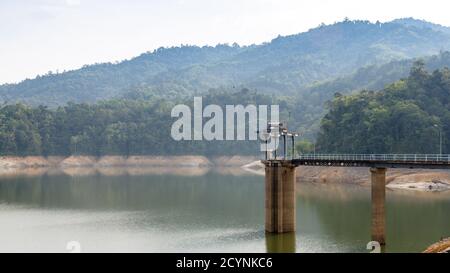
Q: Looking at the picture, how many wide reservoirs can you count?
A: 1